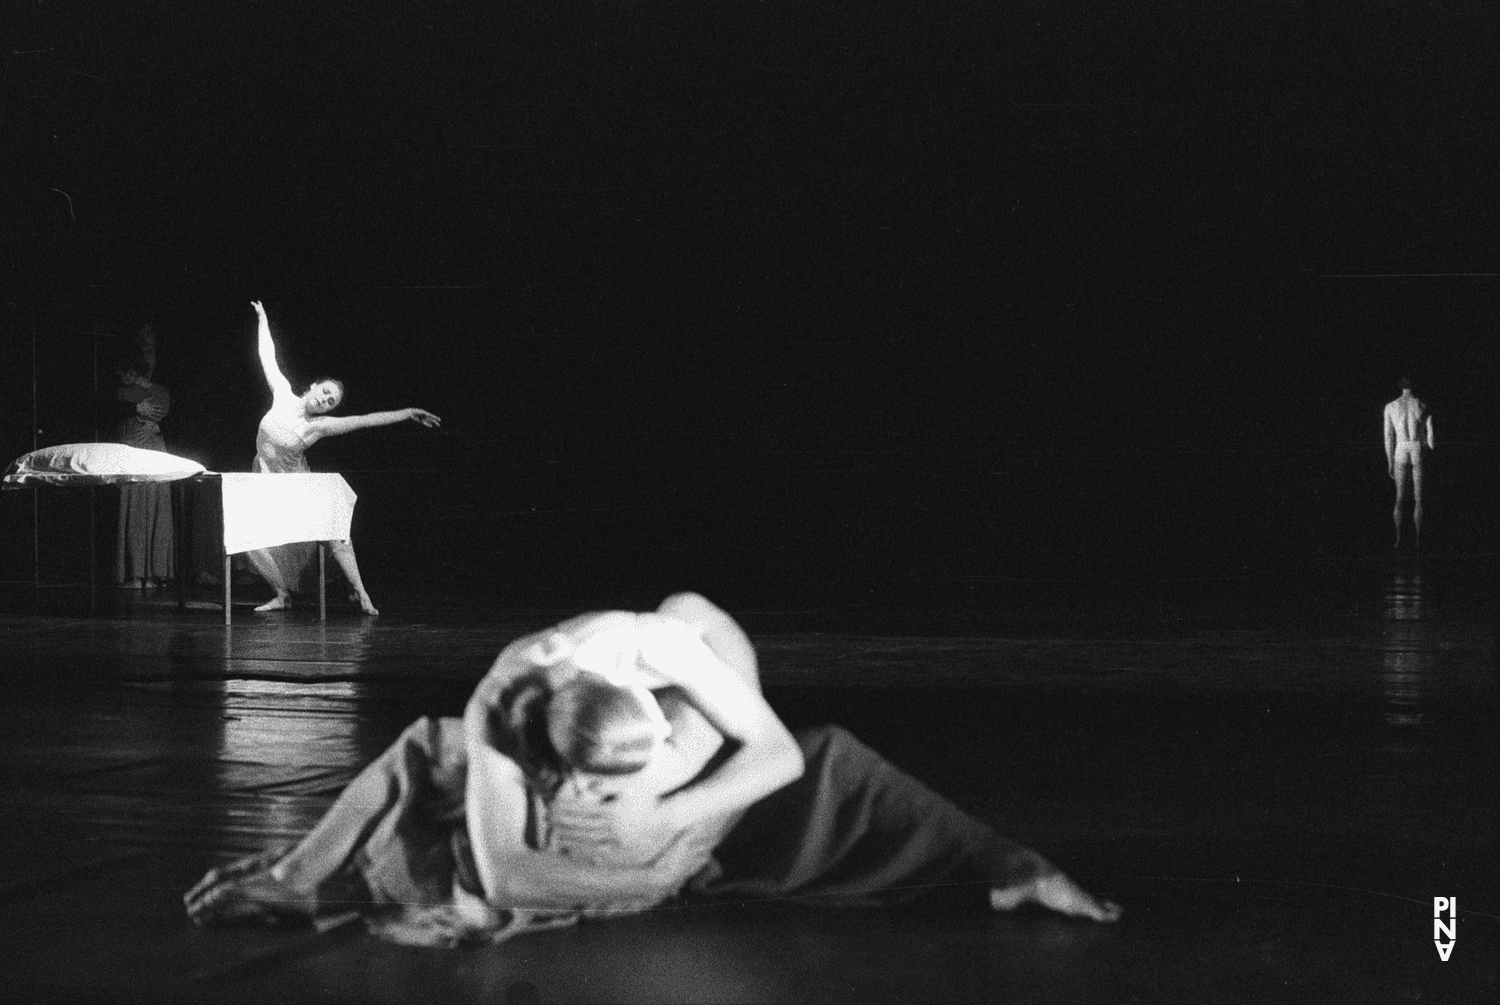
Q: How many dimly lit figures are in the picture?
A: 2